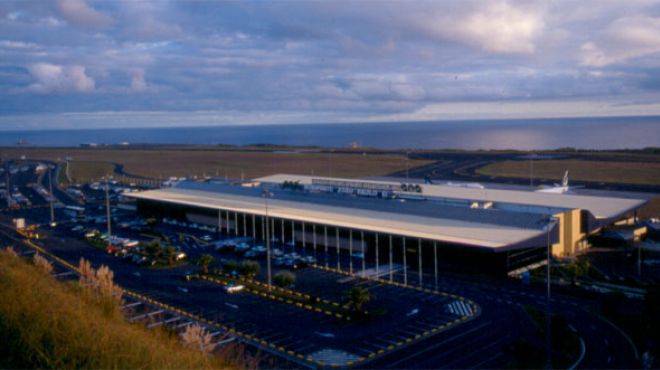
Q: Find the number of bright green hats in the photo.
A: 0